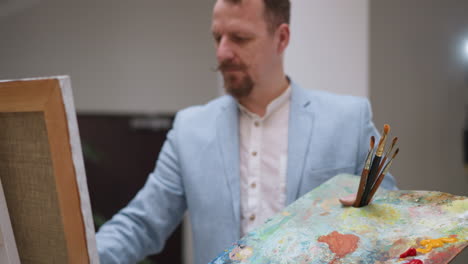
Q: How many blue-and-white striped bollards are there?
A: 0